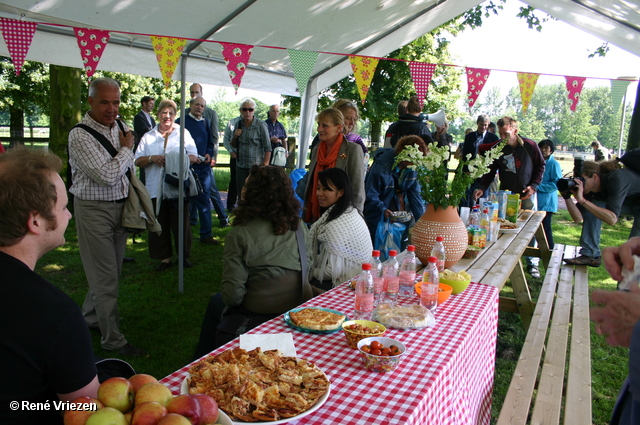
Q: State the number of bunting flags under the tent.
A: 11